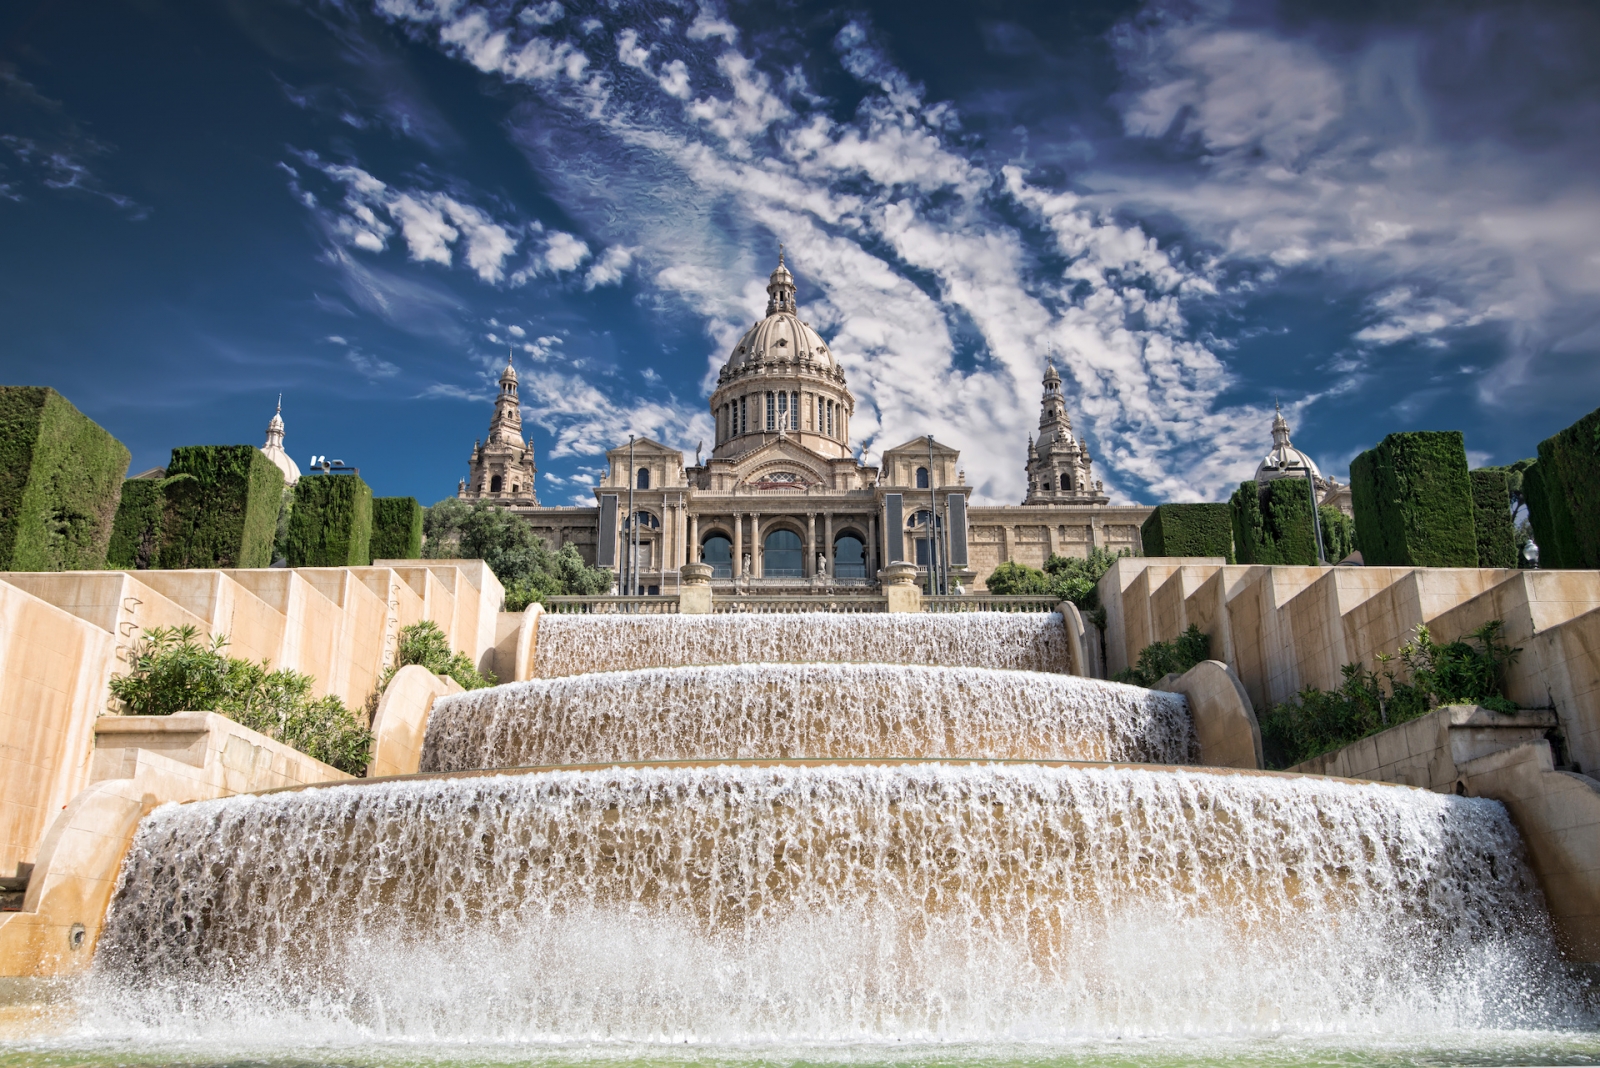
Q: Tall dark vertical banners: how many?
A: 3